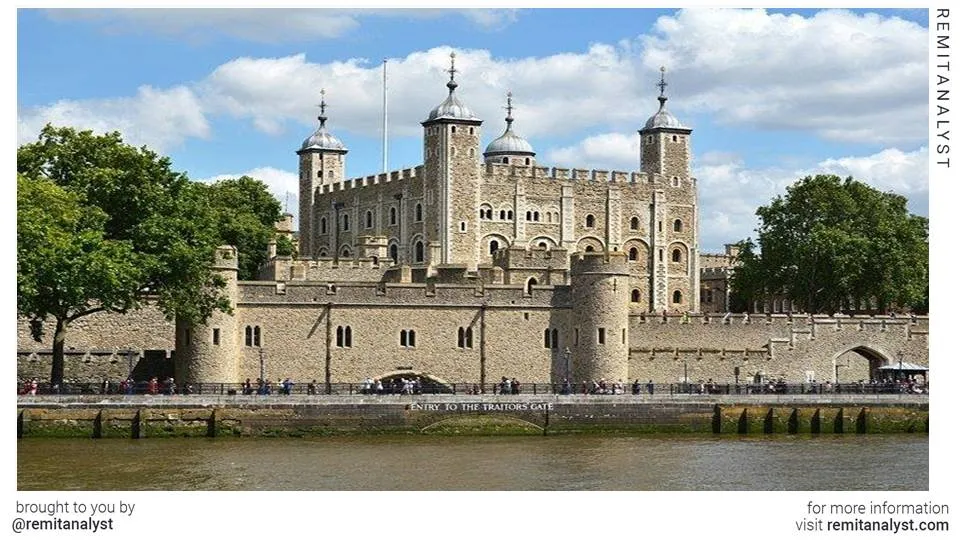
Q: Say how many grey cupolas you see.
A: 4